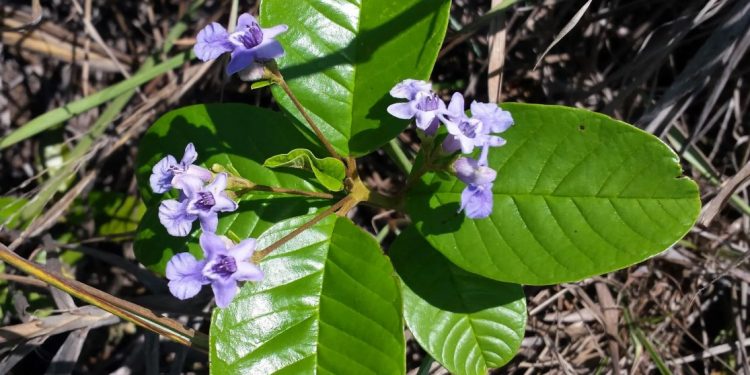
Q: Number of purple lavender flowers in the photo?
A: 7